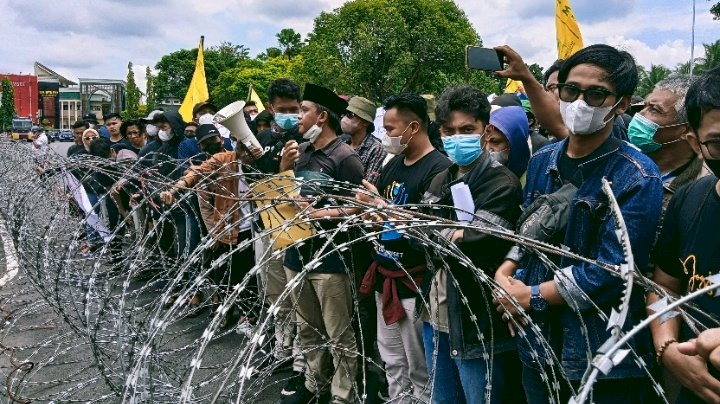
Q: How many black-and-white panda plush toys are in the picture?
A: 0